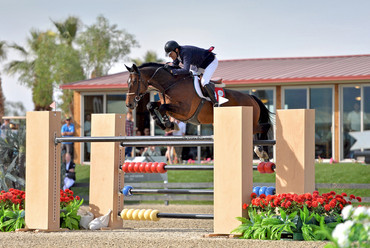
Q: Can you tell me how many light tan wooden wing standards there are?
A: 4